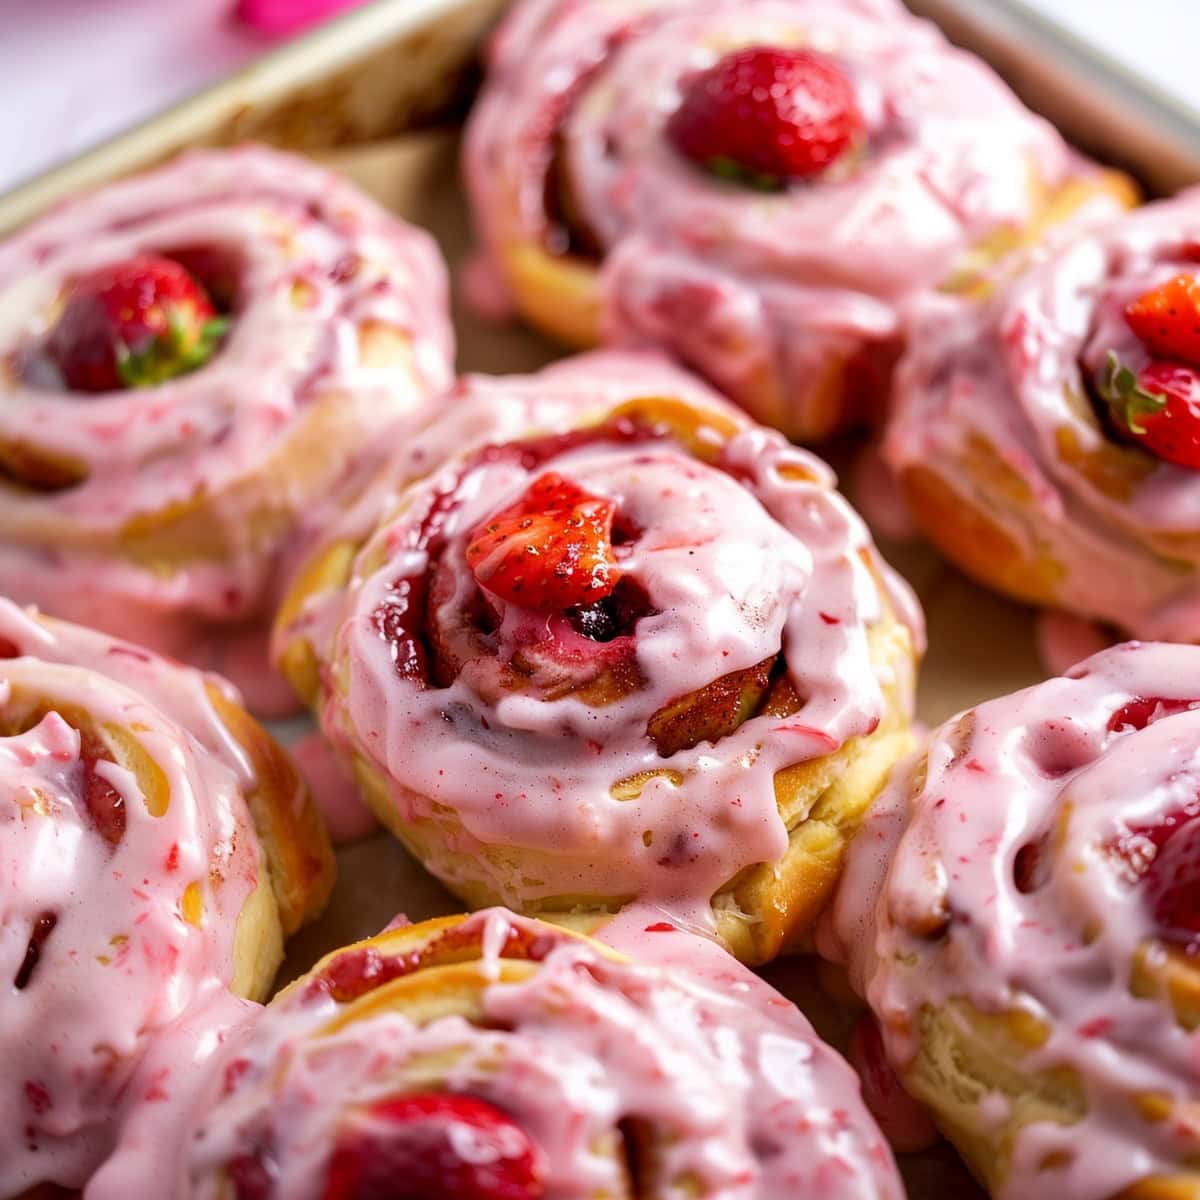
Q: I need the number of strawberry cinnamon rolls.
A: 7